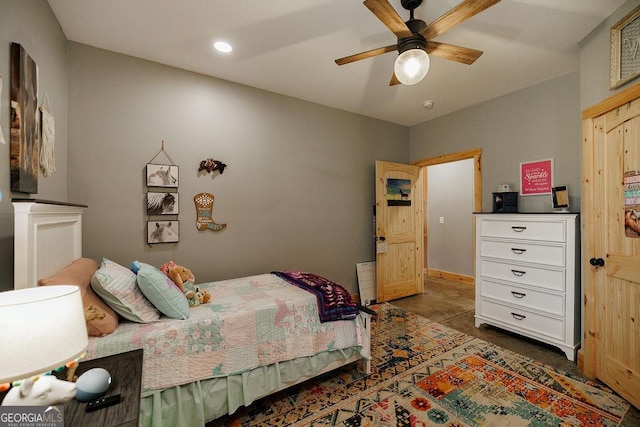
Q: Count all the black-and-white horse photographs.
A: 3